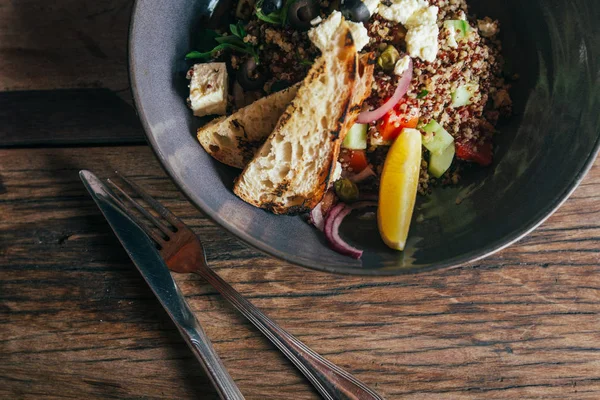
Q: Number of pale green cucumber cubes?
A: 5